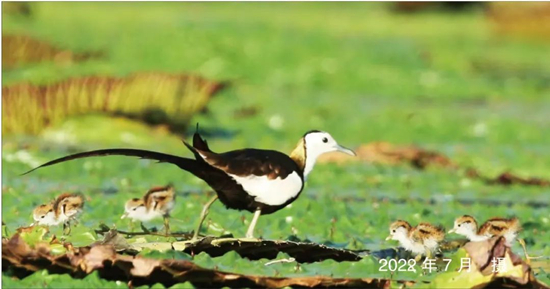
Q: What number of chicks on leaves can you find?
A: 4